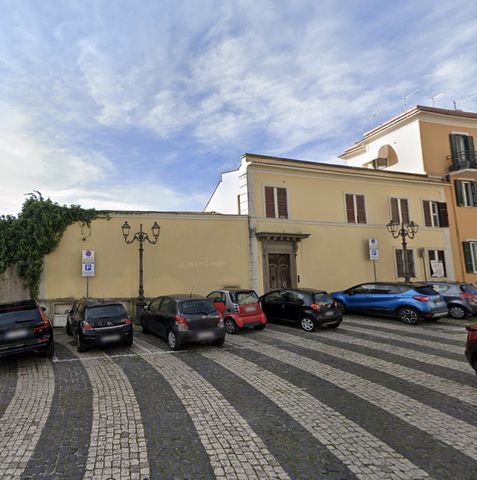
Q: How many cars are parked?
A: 8